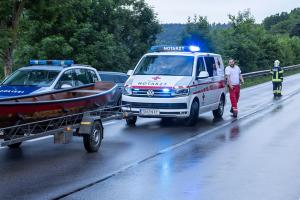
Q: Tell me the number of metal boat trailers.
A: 1